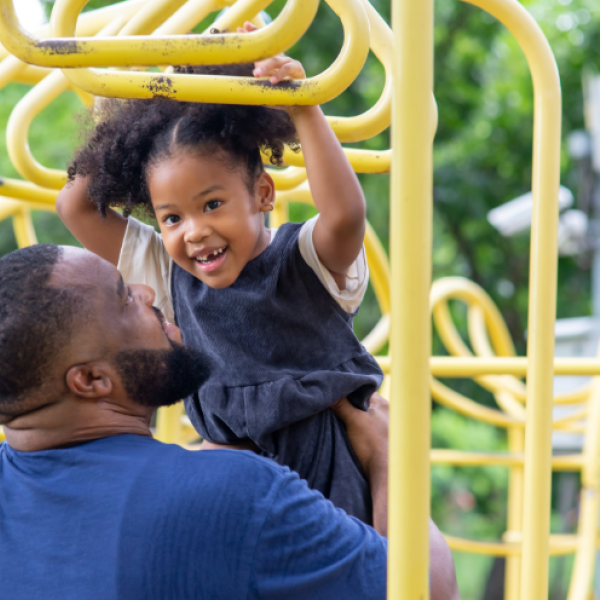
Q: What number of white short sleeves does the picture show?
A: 2